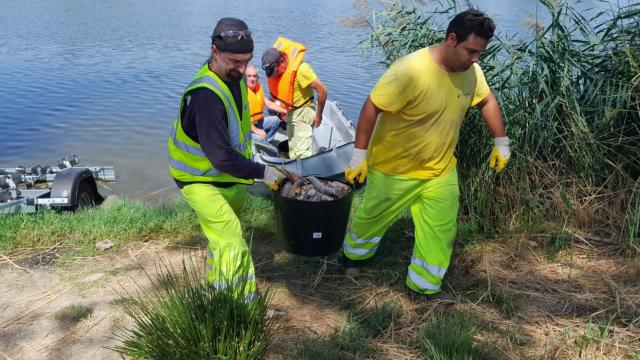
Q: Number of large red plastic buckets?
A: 0